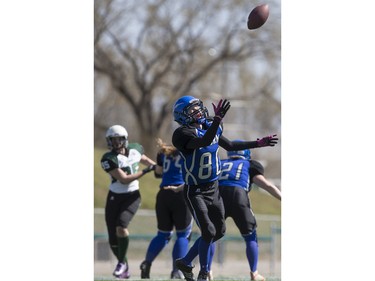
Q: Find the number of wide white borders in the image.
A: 2